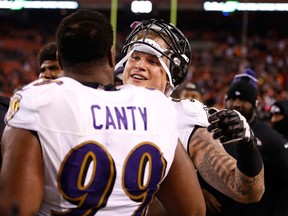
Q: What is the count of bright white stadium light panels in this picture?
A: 3